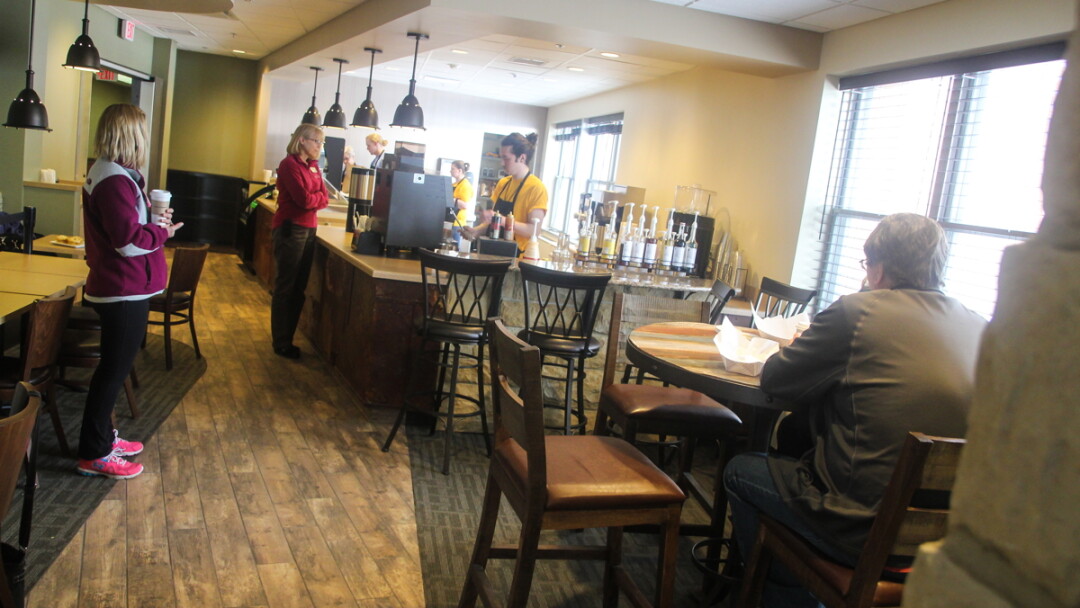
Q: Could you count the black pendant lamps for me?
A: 6